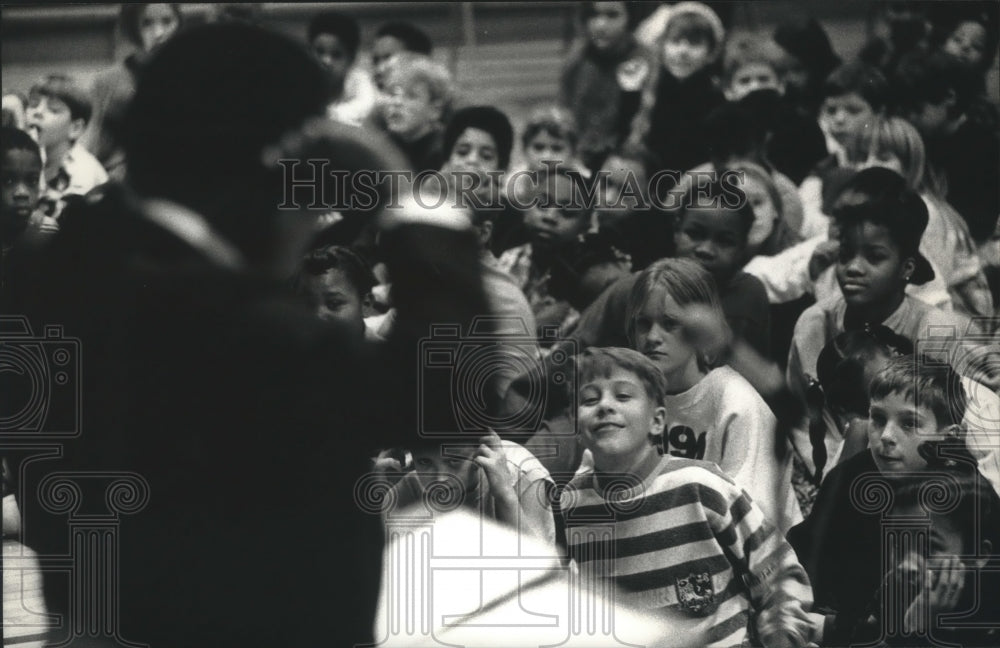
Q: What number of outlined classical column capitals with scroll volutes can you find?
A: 4